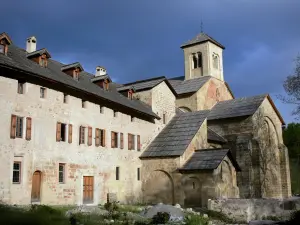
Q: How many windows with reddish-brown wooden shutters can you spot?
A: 6